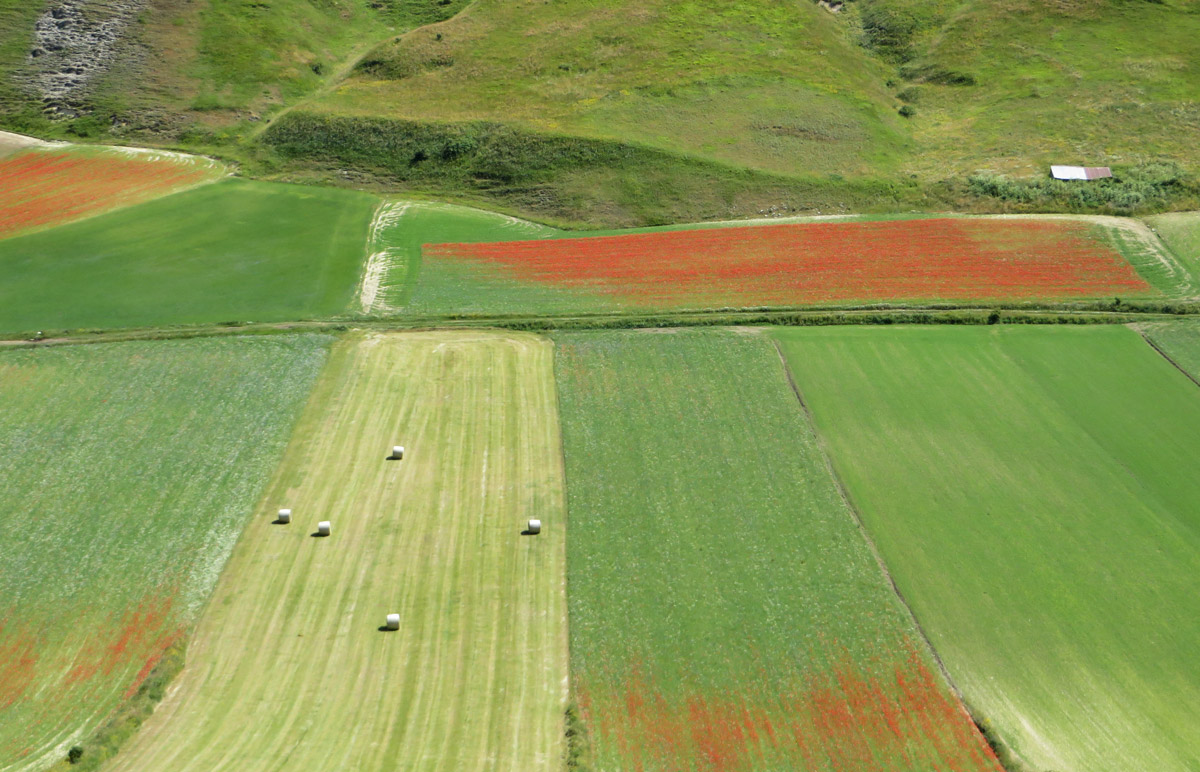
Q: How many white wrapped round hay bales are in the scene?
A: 5